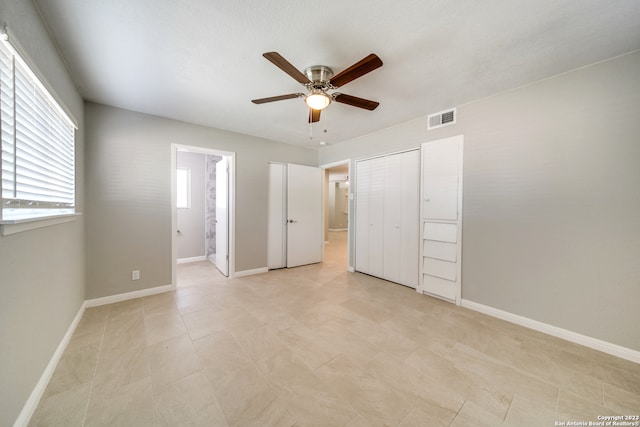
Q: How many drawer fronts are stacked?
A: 4